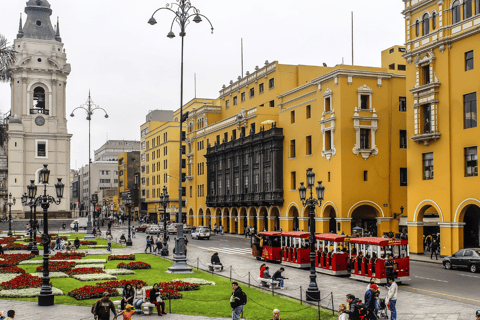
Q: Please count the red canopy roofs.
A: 4